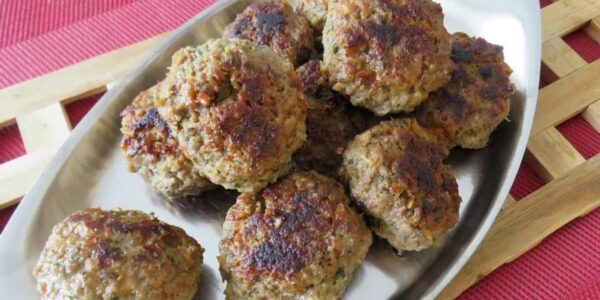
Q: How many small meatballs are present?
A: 10